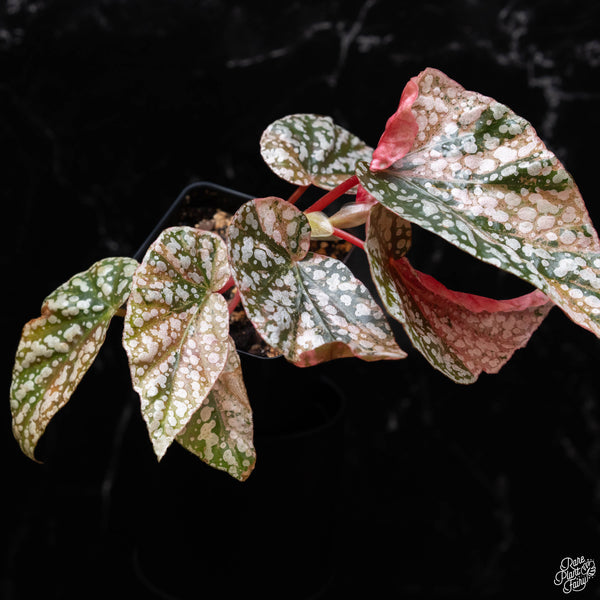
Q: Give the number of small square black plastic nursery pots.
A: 1